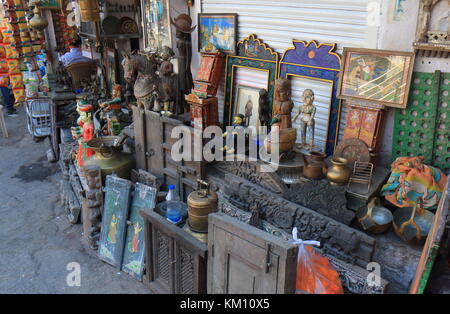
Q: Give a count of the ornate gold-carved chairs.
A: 0